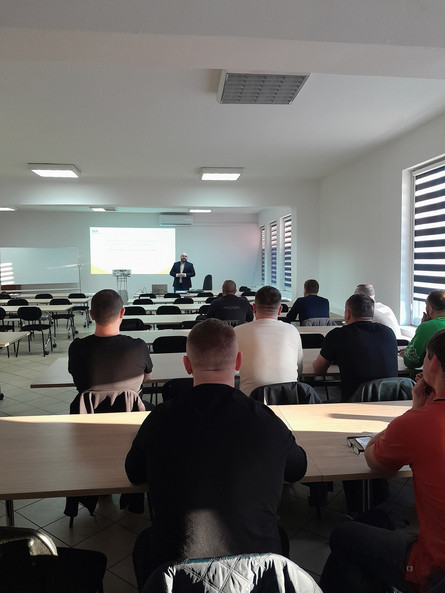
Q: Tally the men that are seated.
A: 9